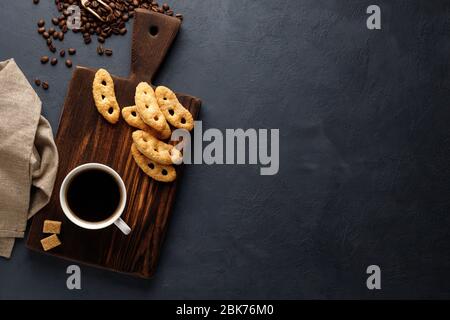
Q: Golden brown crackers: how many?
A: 6